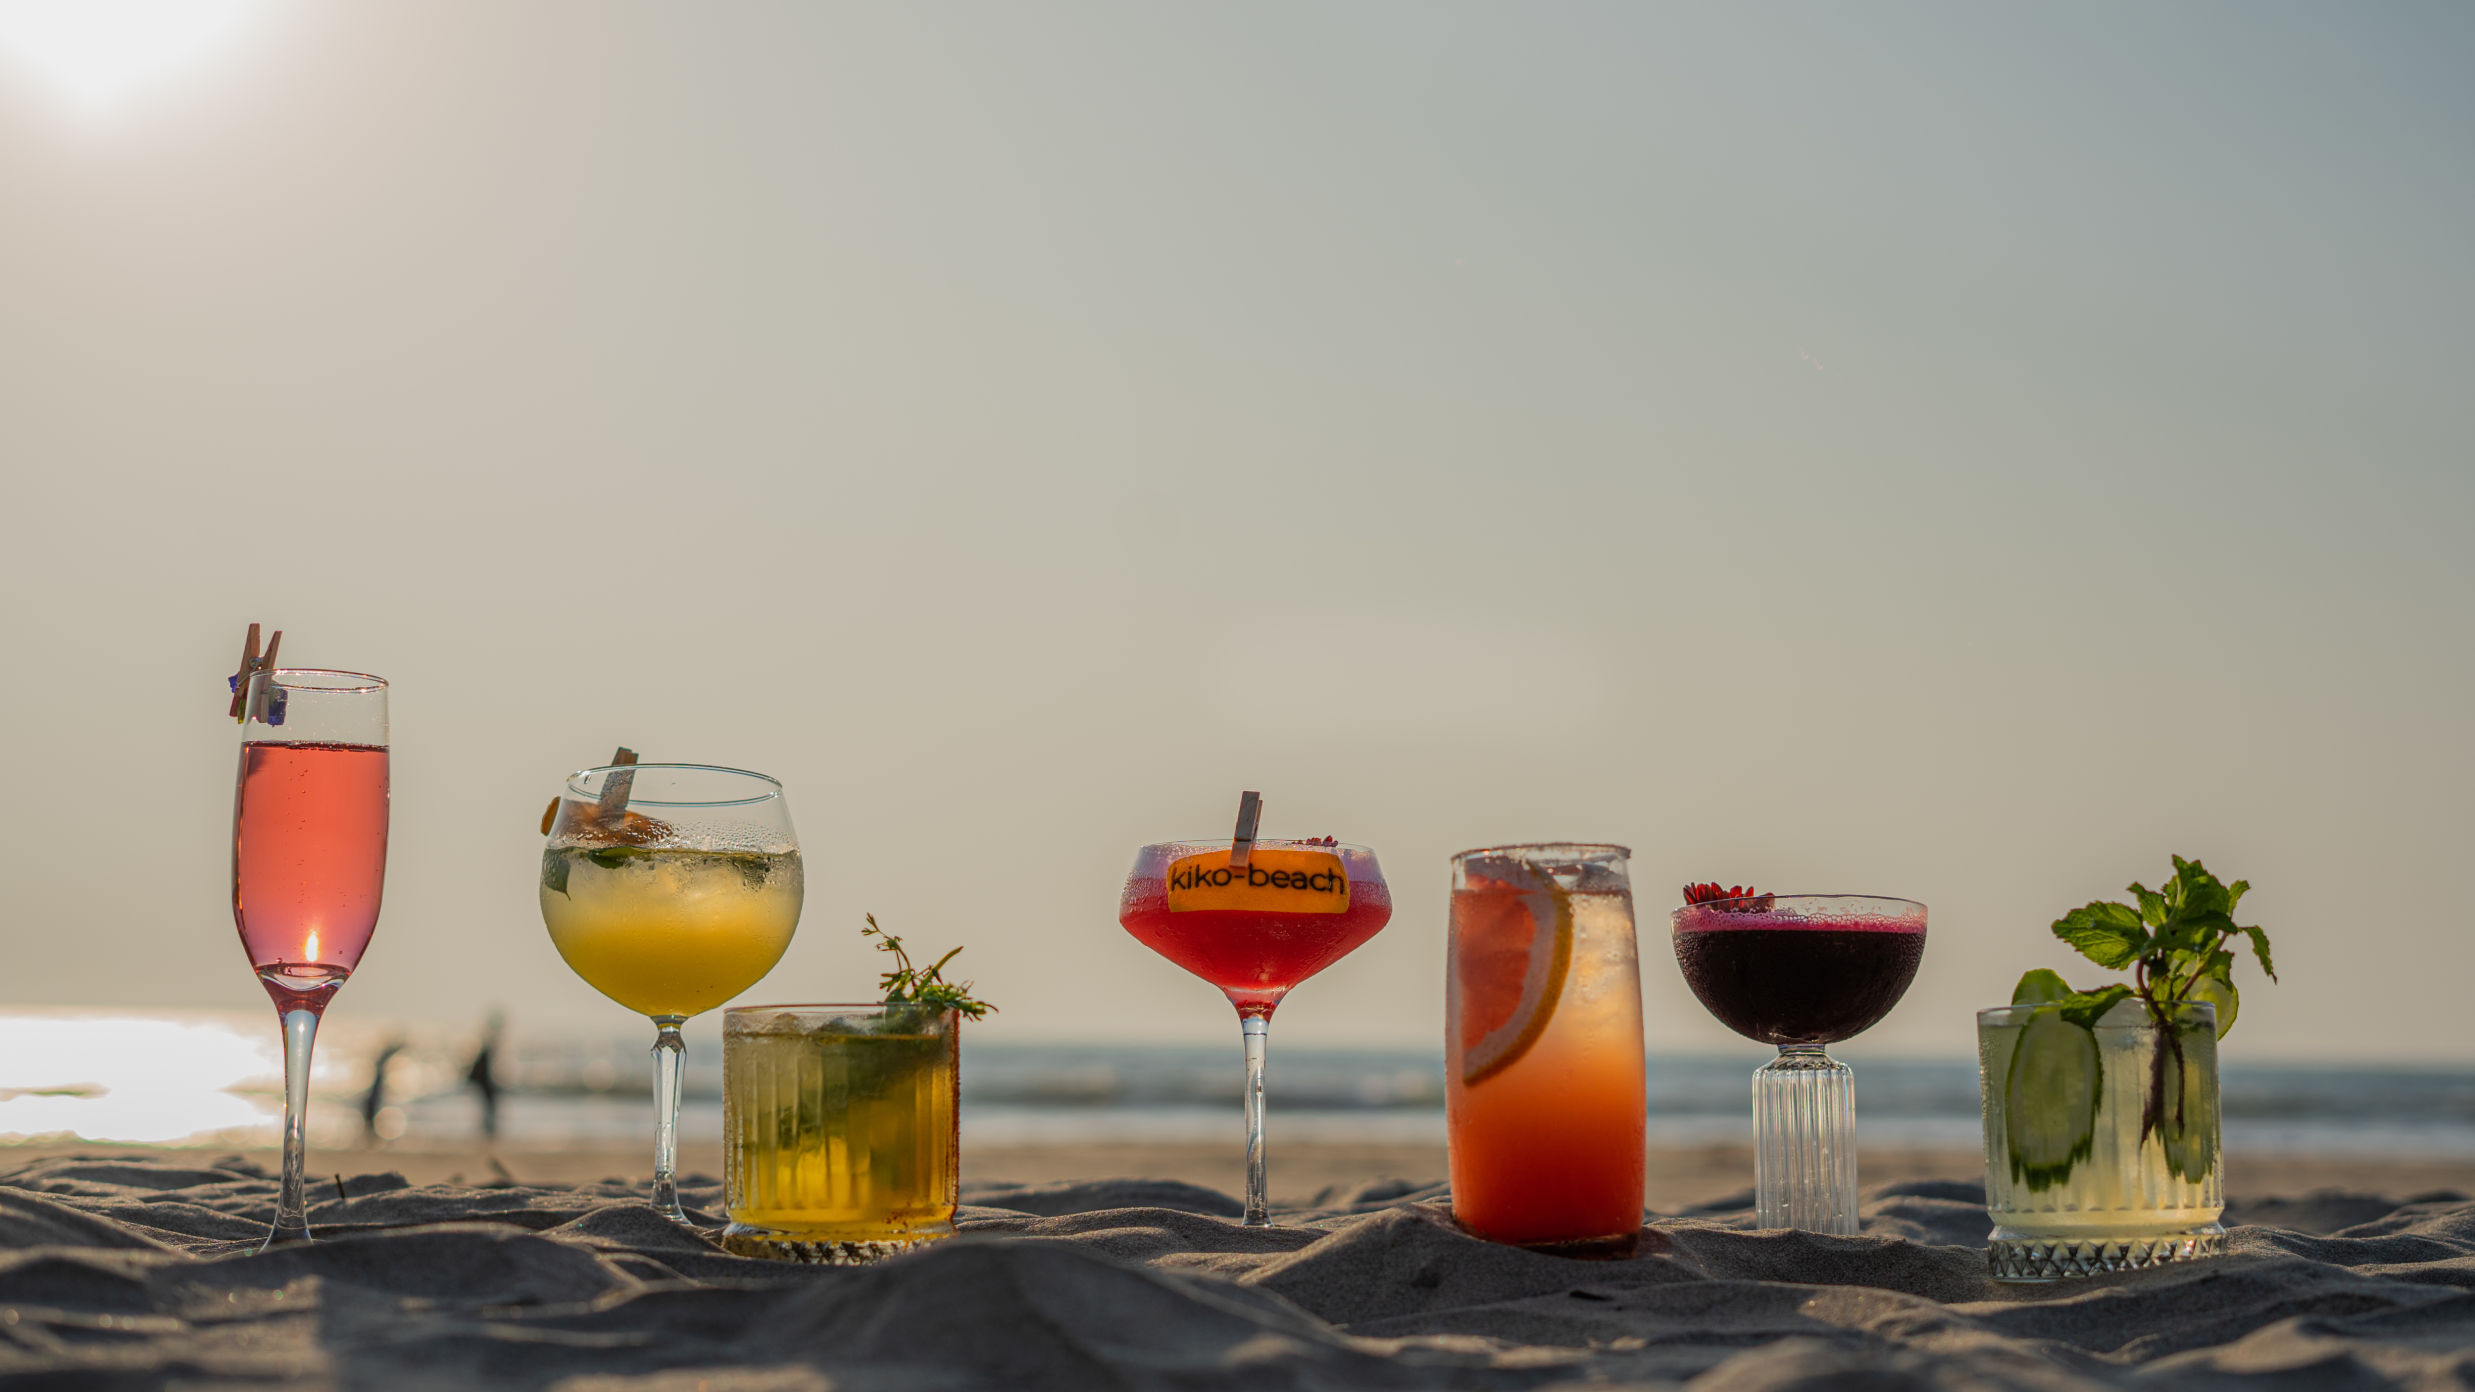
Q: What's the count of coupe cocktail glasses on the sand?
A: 2